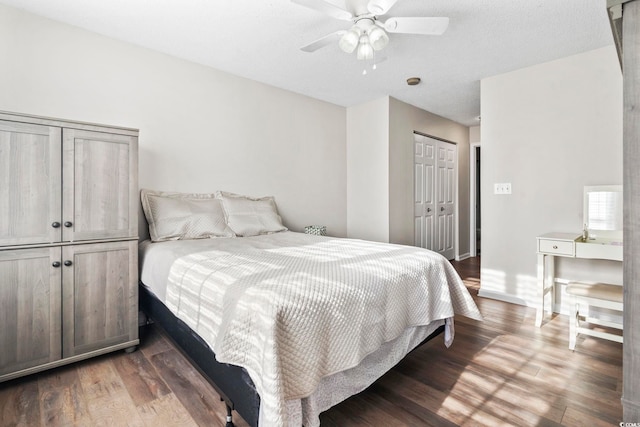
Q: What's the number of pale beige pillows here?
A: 2